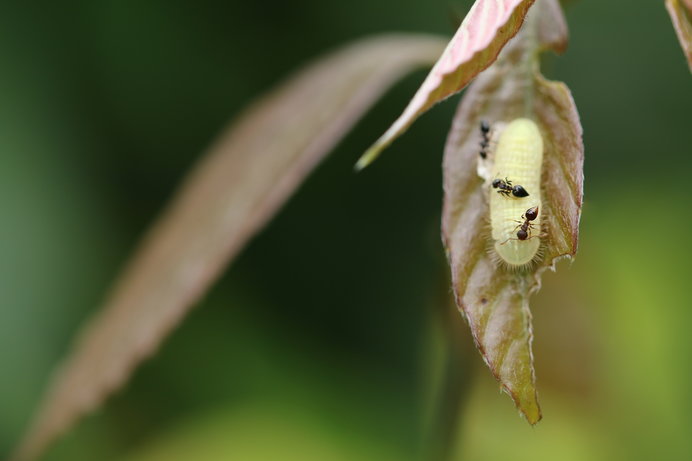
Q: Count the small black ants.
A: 3